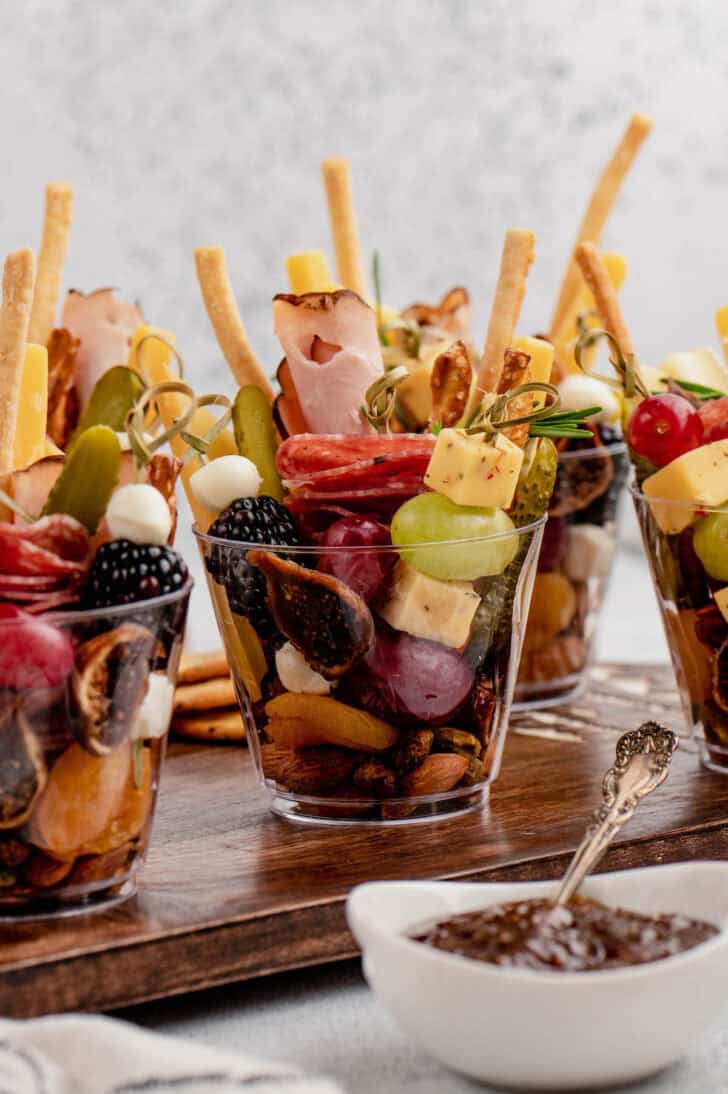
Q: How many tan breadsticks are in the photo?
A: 7